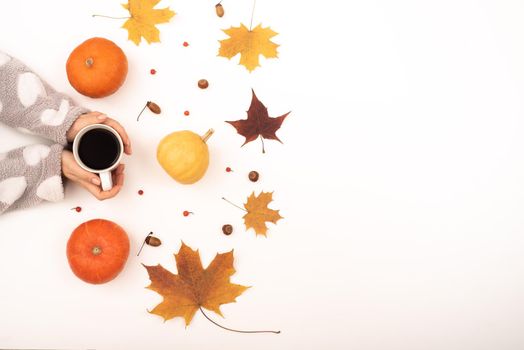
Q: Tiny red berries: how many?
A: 7